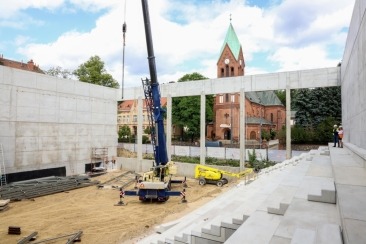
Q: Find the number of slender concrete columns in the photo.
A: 5